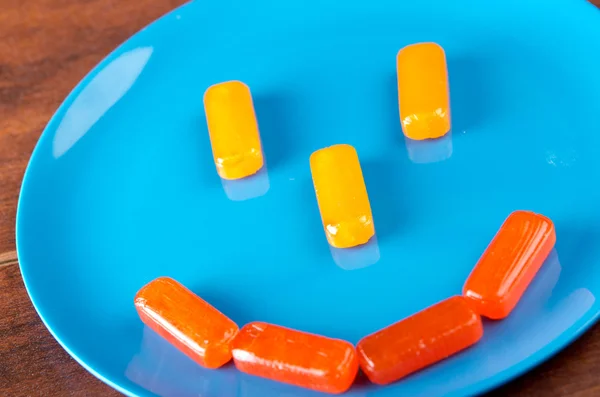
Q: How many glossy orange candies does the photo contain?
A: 4